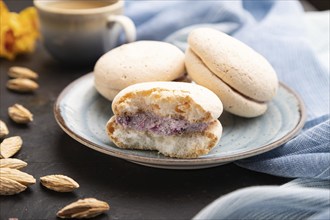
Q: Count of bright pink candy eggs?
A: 0